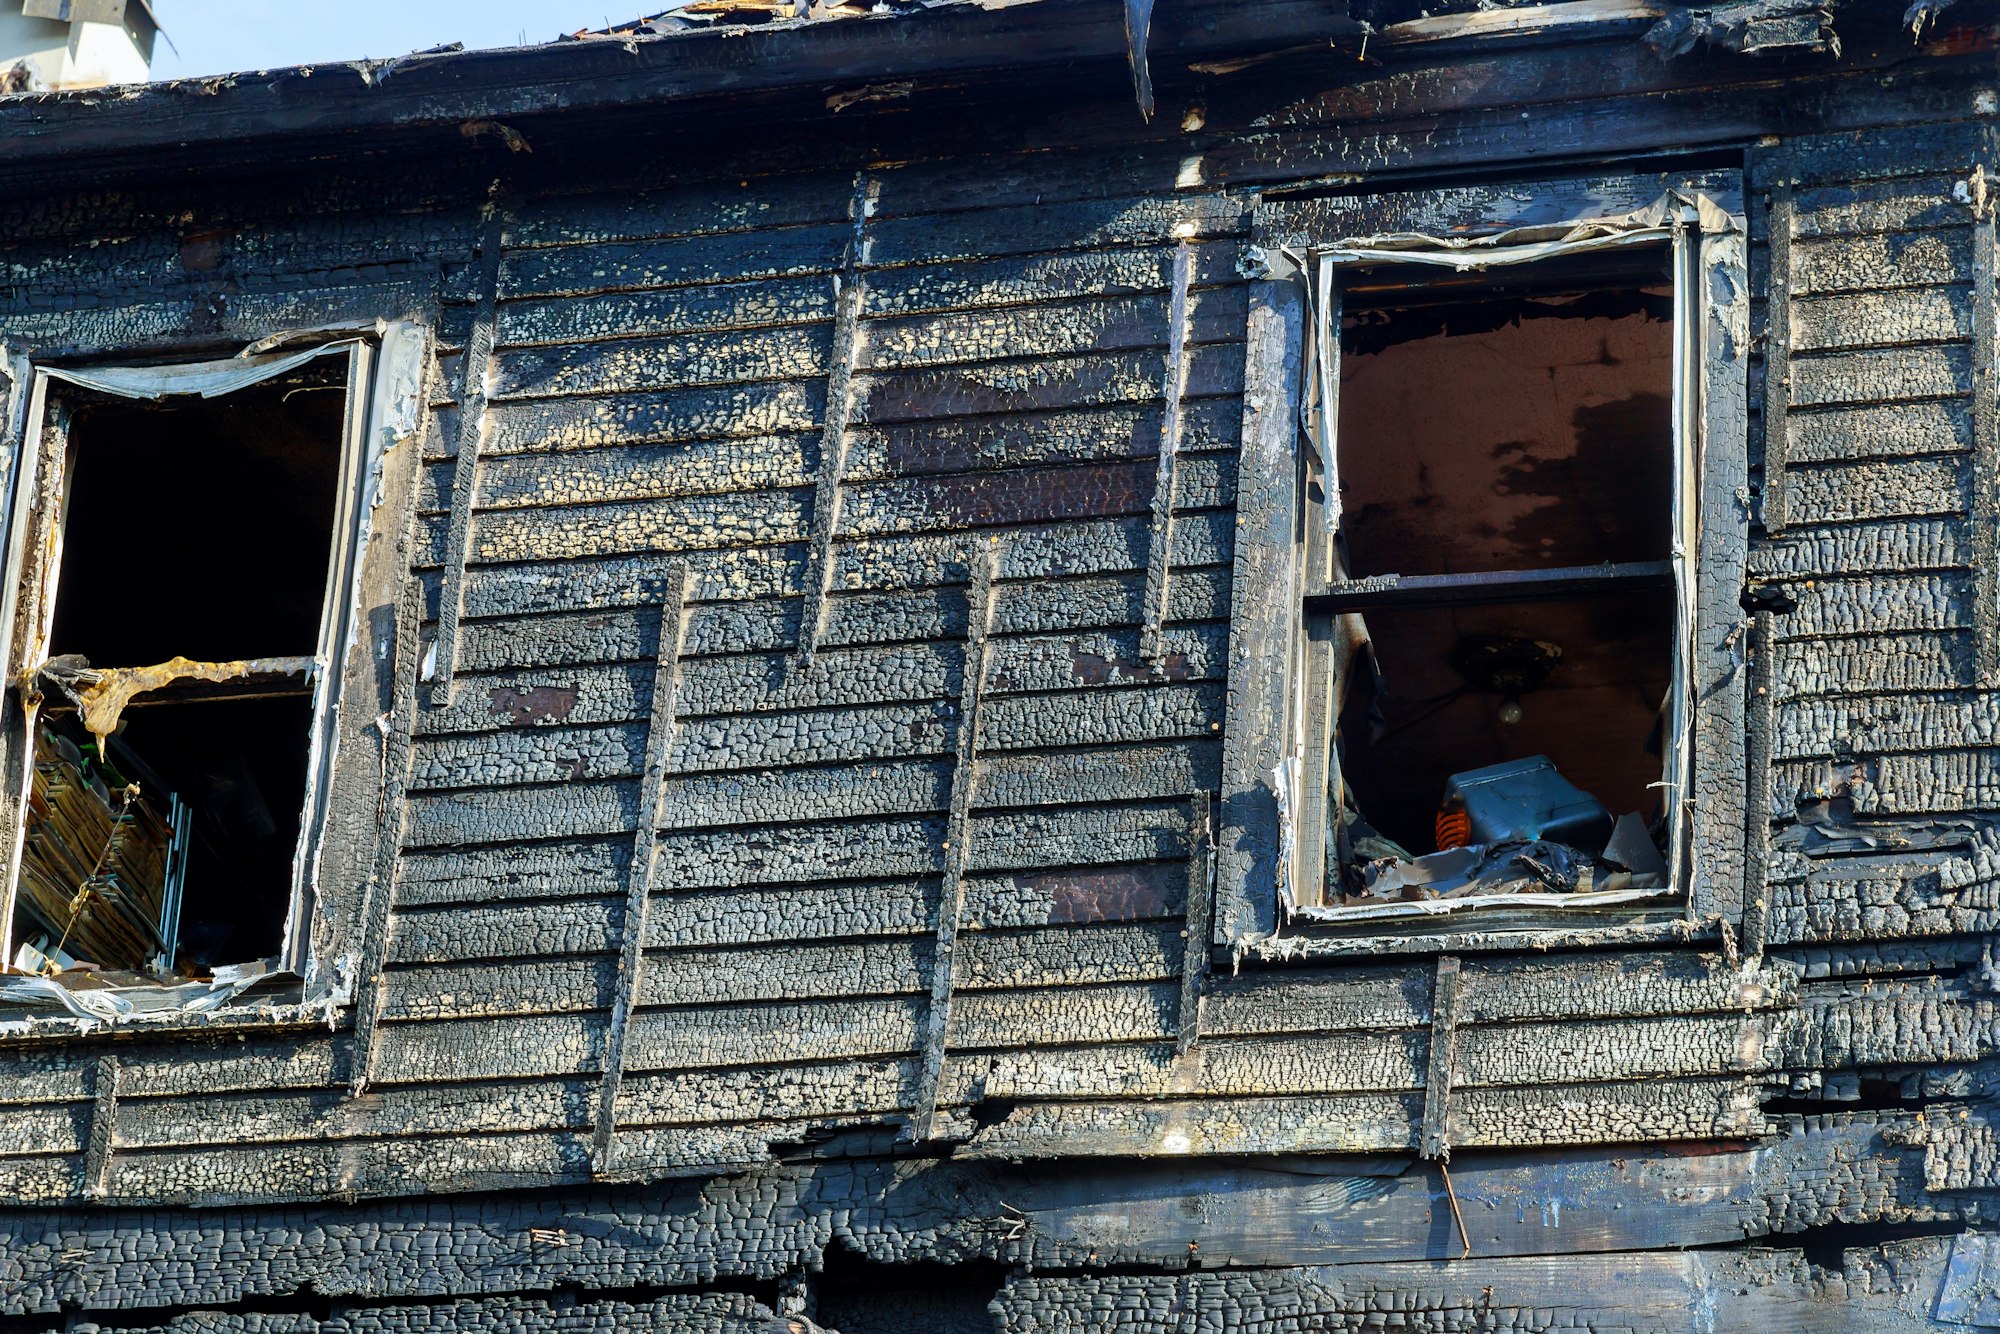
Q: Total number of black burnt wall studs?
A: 12